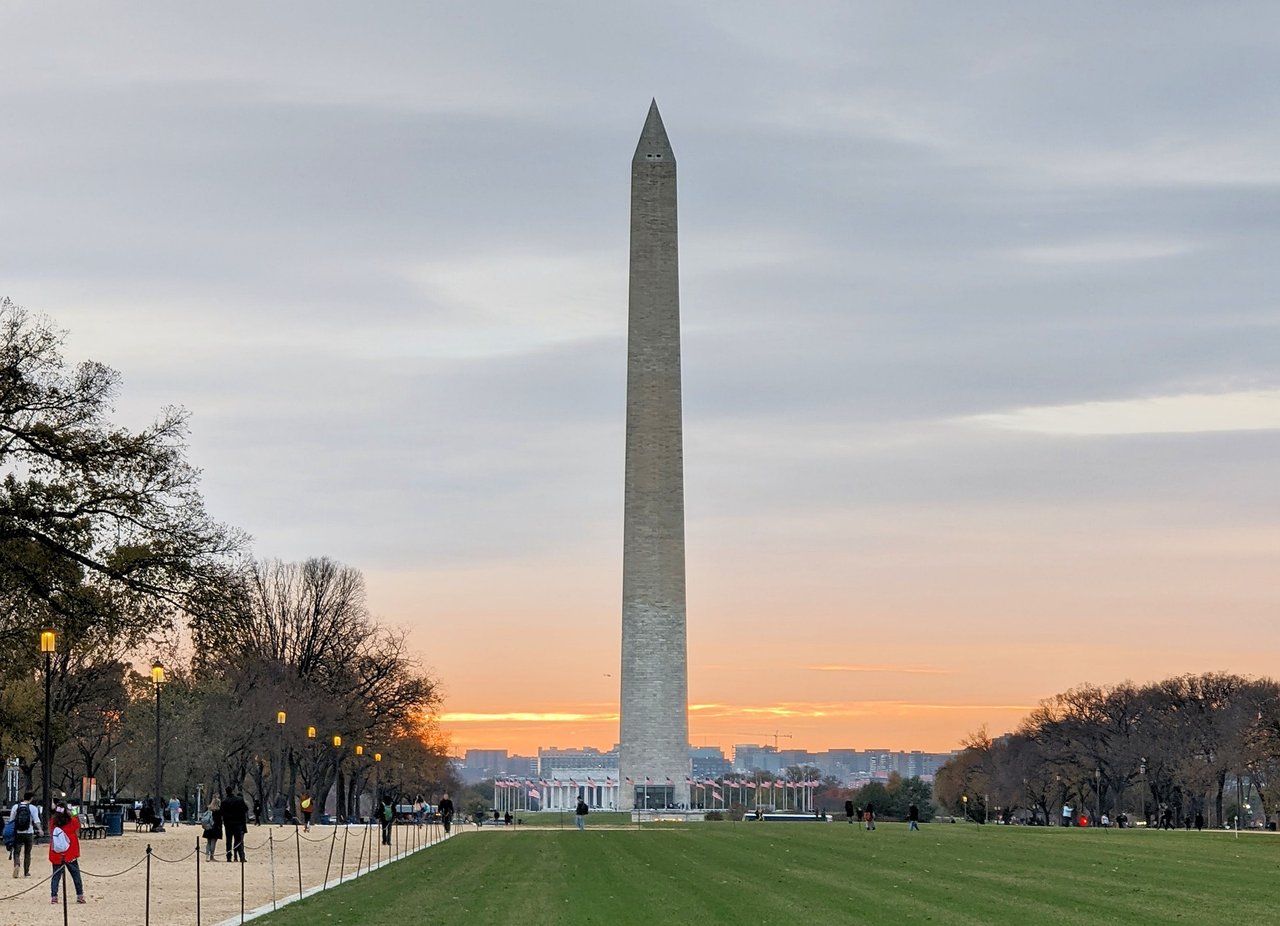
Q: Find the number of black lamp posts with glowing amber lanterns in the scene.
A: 7